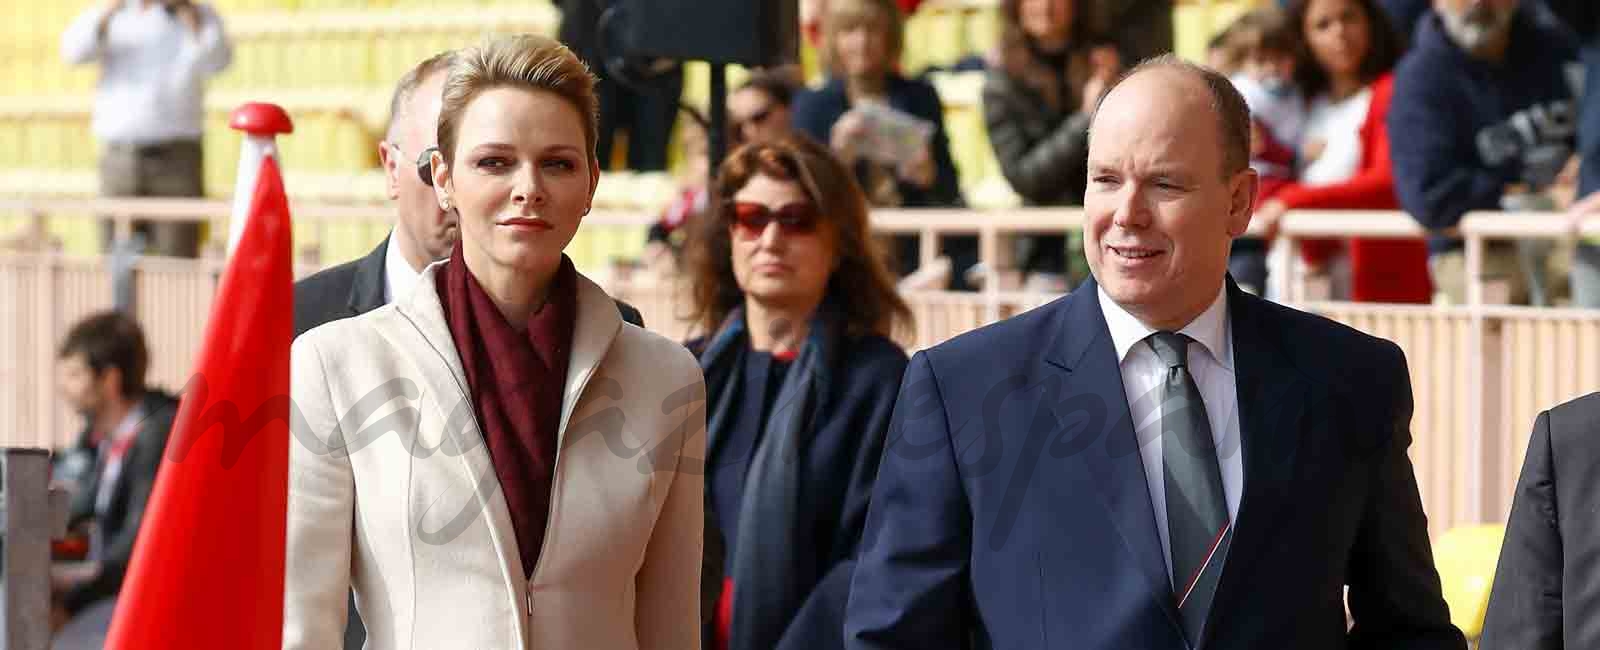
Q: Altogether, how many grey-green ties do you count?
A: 1